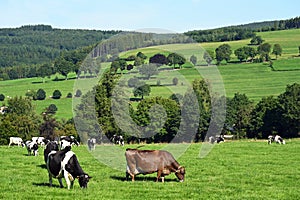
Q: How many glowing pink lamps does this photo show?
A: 0